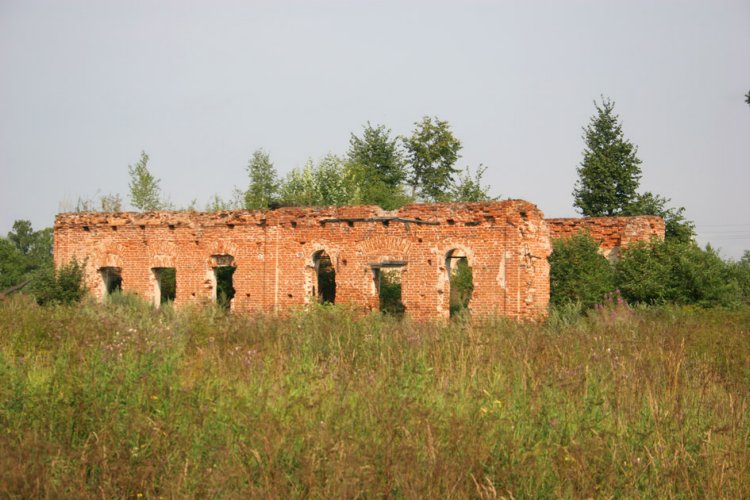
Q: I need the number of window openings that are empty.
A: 6